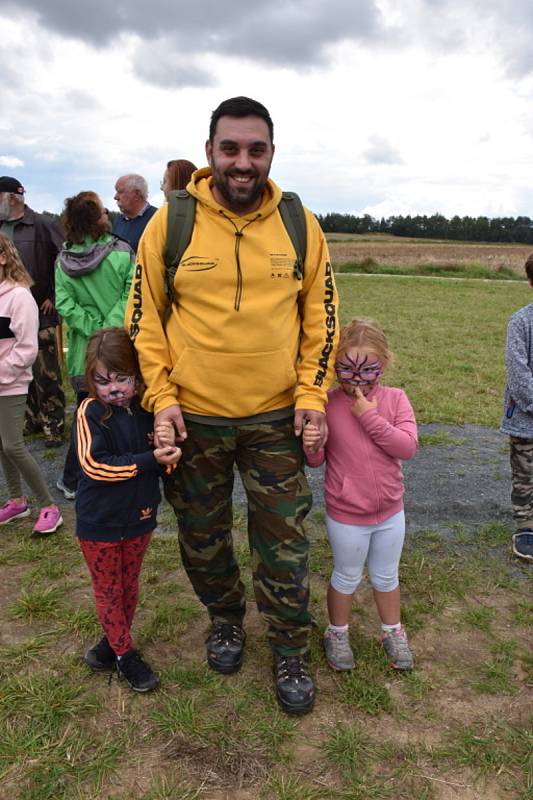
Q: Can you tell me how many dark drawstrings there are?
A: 2